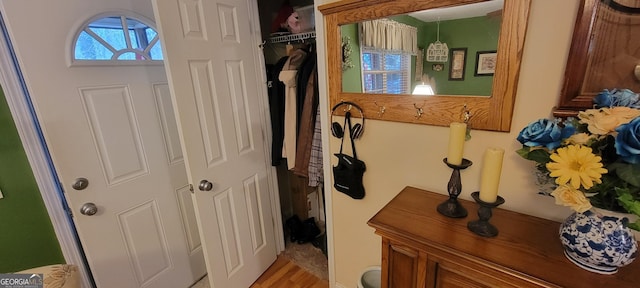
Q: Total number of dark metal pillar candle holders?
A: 2